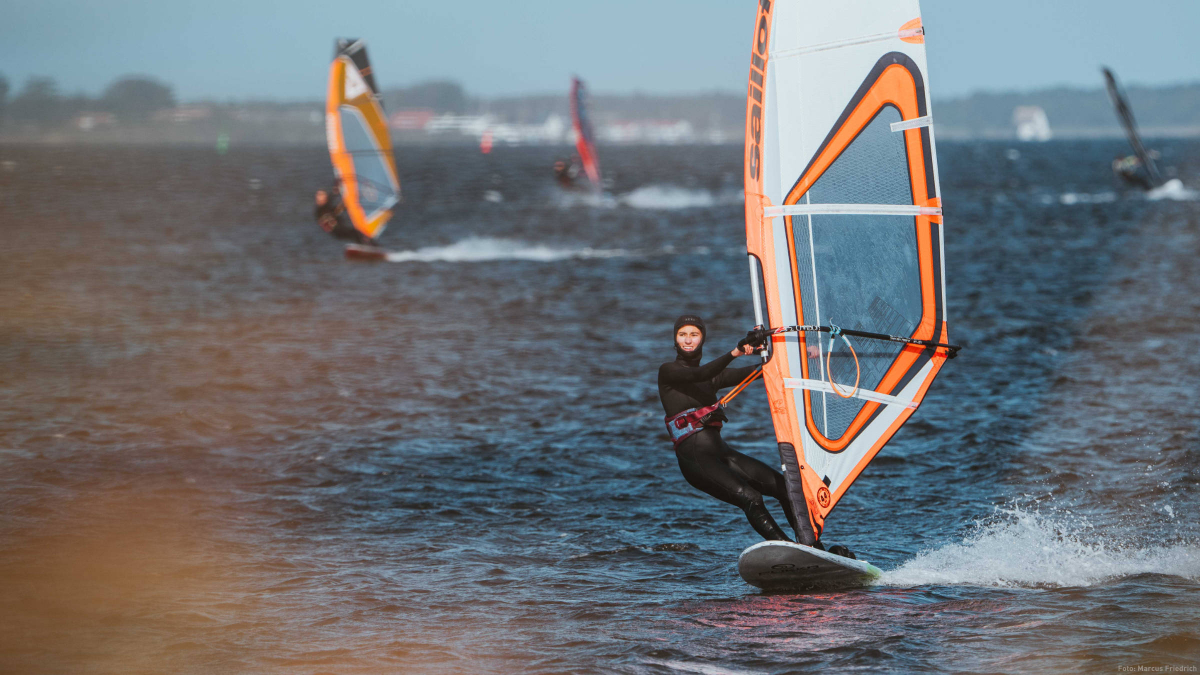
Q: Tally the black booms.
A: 1